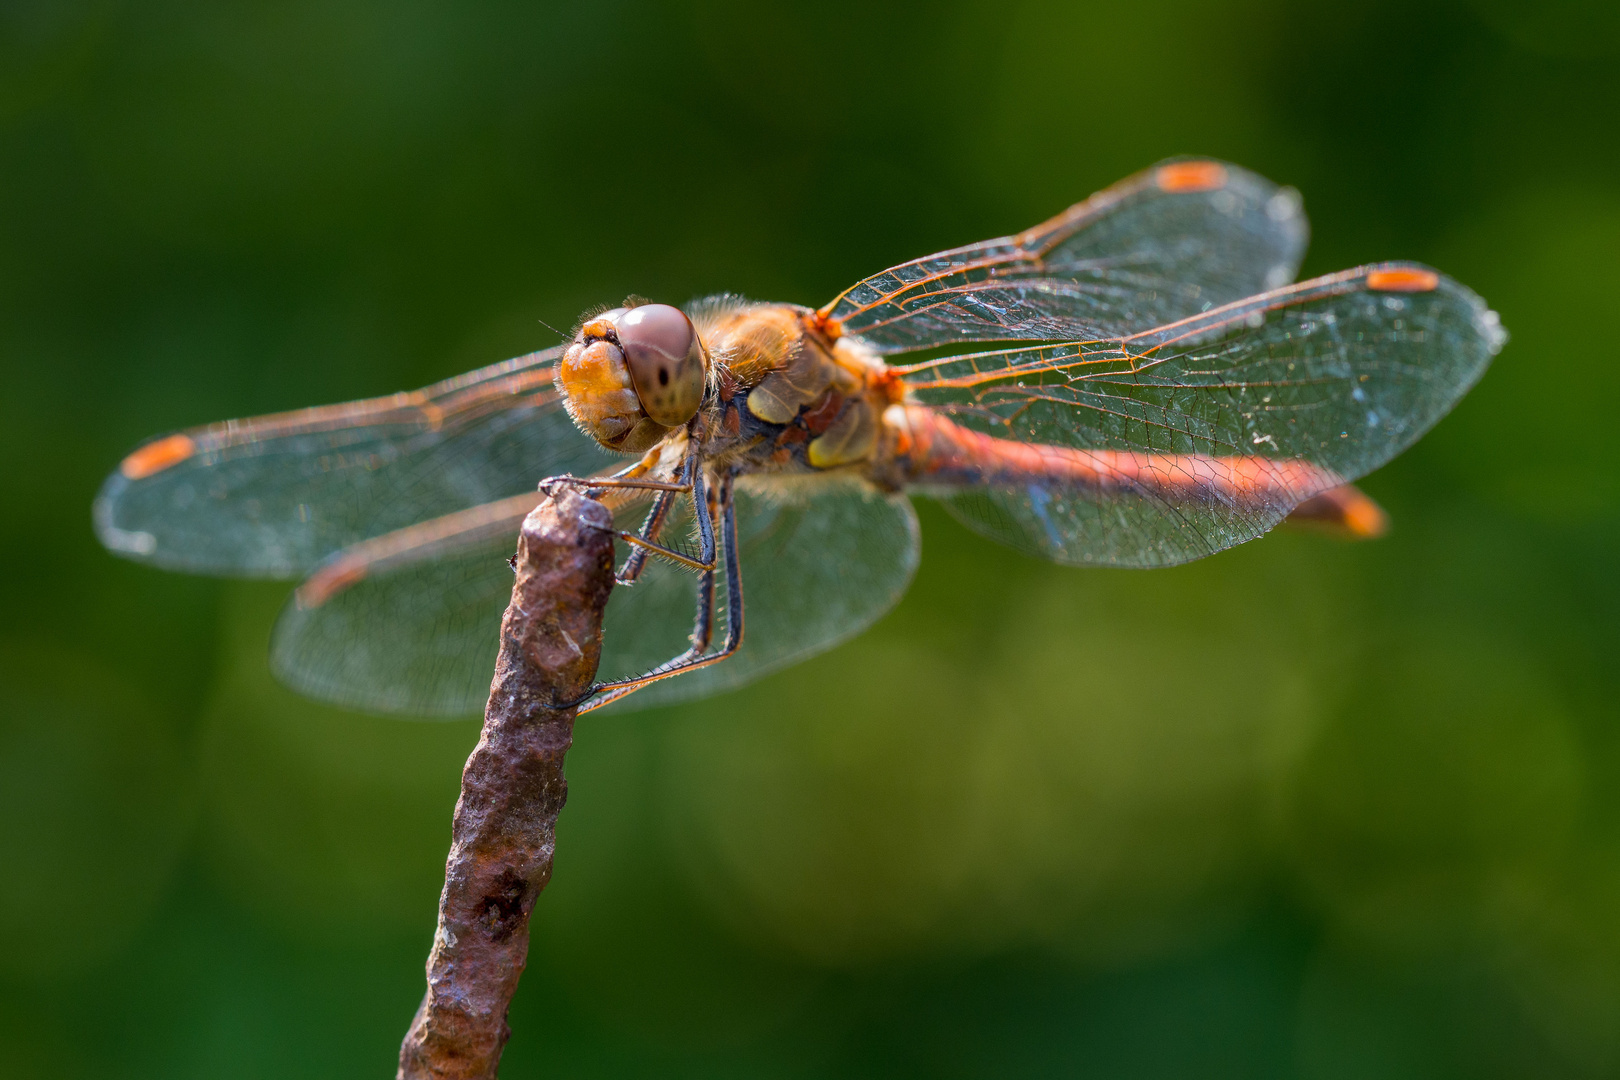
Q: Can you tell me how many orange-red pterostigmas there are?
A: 4